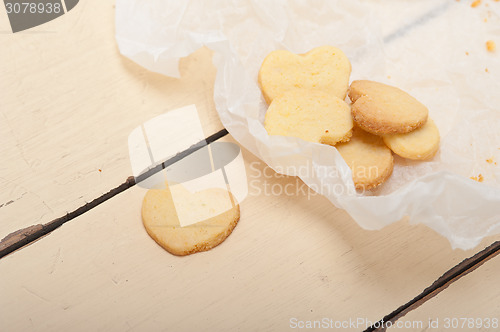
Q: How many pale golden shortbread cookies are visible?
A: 6